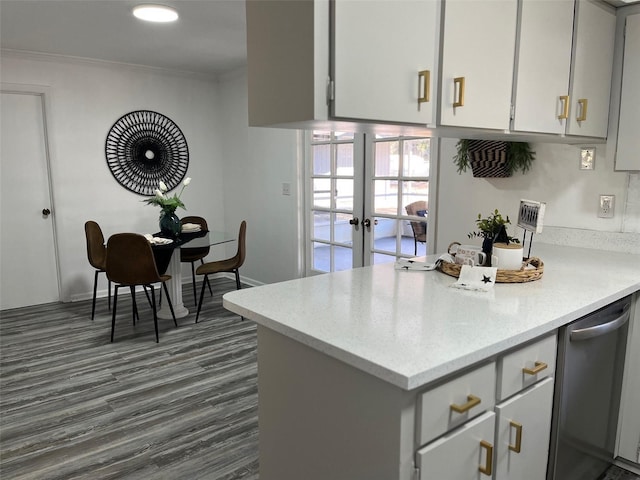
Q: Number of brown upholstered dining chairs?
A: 4